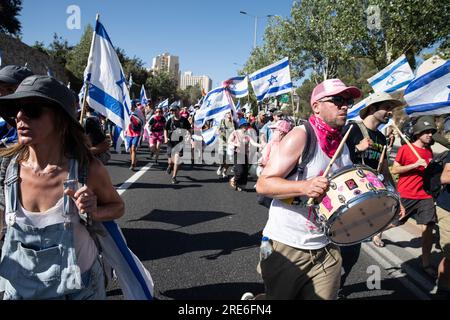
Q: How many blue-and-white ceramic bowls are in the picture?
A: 0